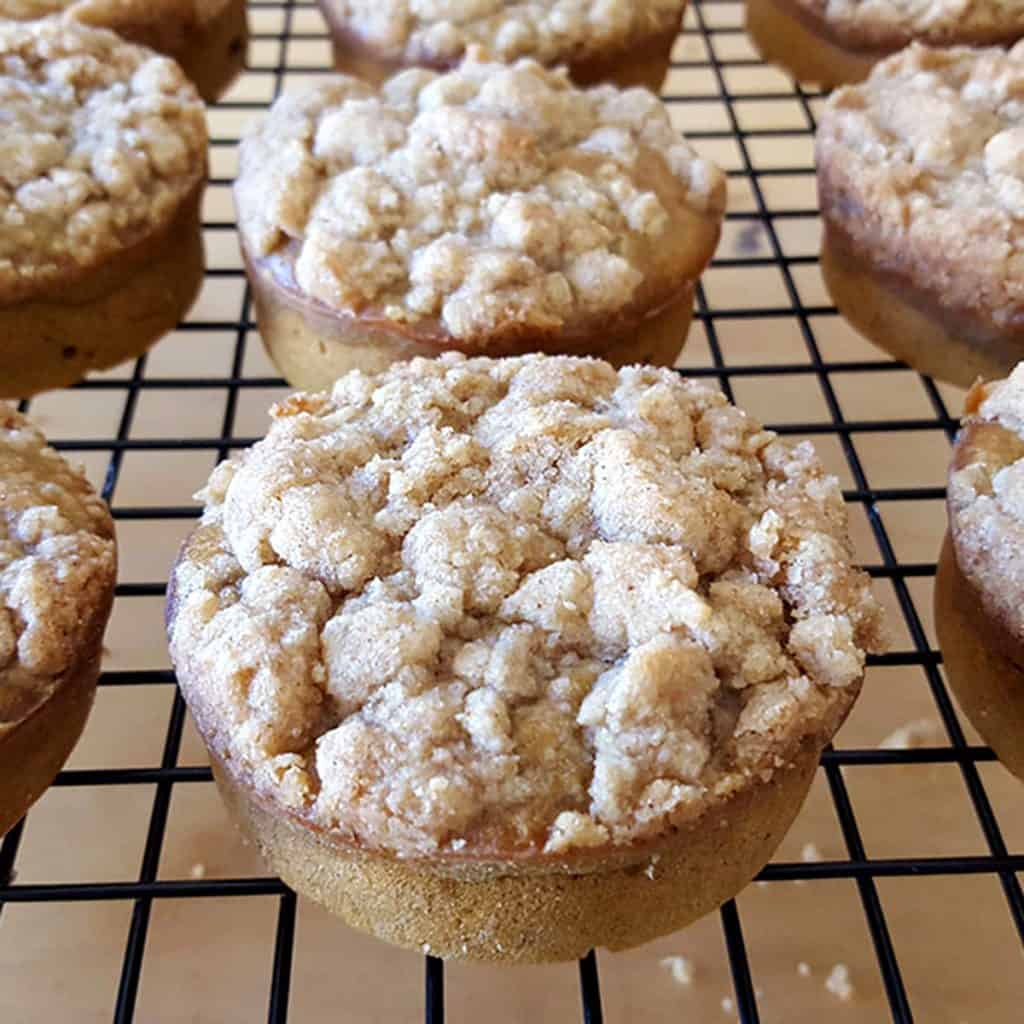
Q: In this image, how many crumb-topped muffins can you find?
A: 9